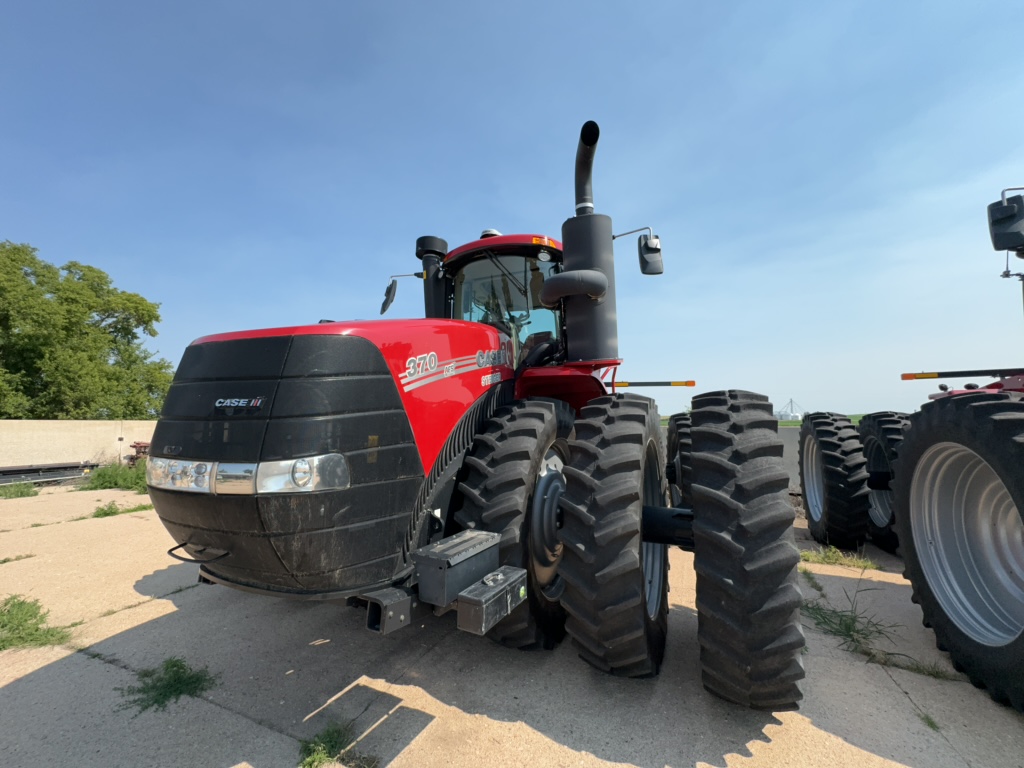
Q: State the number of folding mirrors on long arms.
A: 3